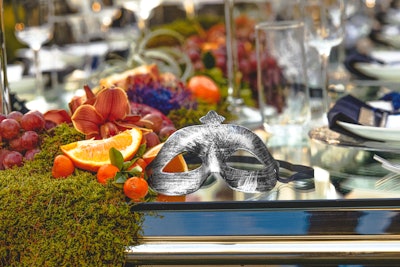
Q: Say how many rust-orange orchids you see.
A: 1